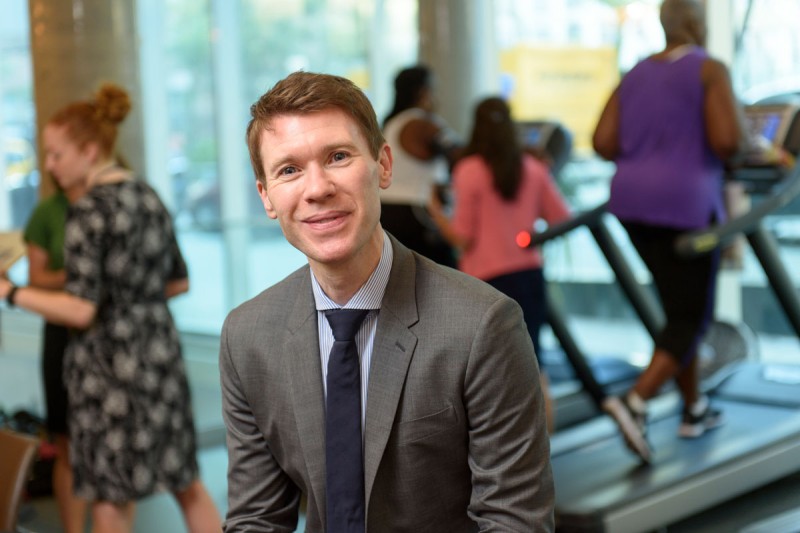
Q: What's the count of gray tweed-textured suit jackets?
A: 1